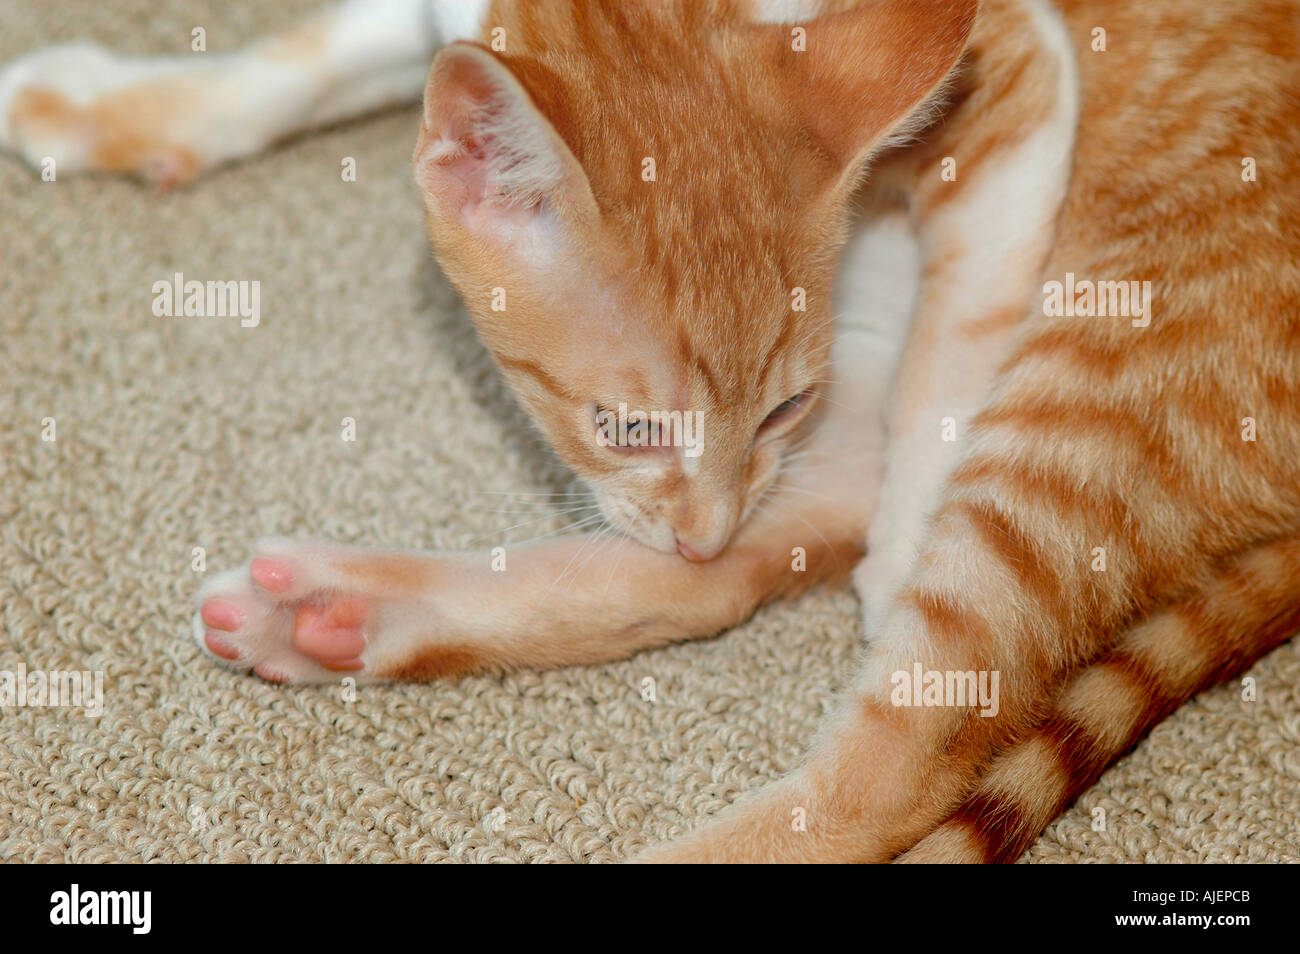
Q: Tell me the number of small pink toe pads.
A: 4